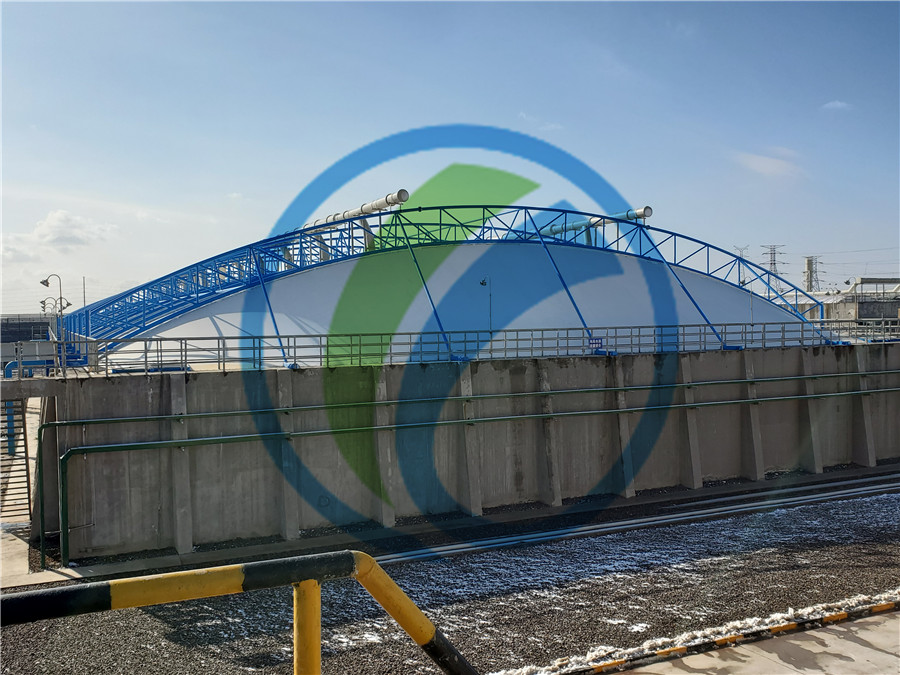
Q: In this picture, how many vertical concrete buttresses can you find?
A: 10